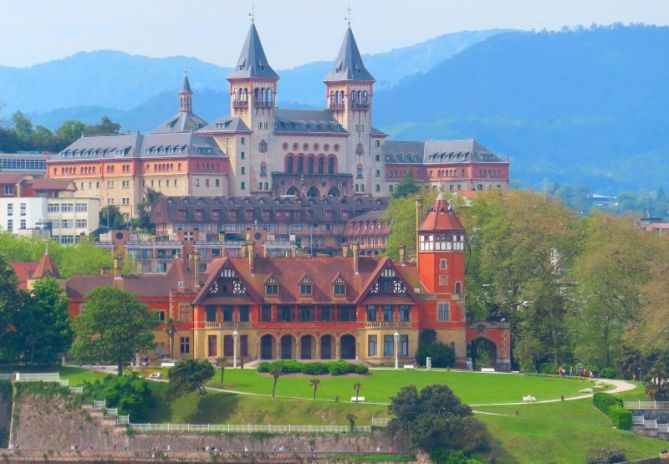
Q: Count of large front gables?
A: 2